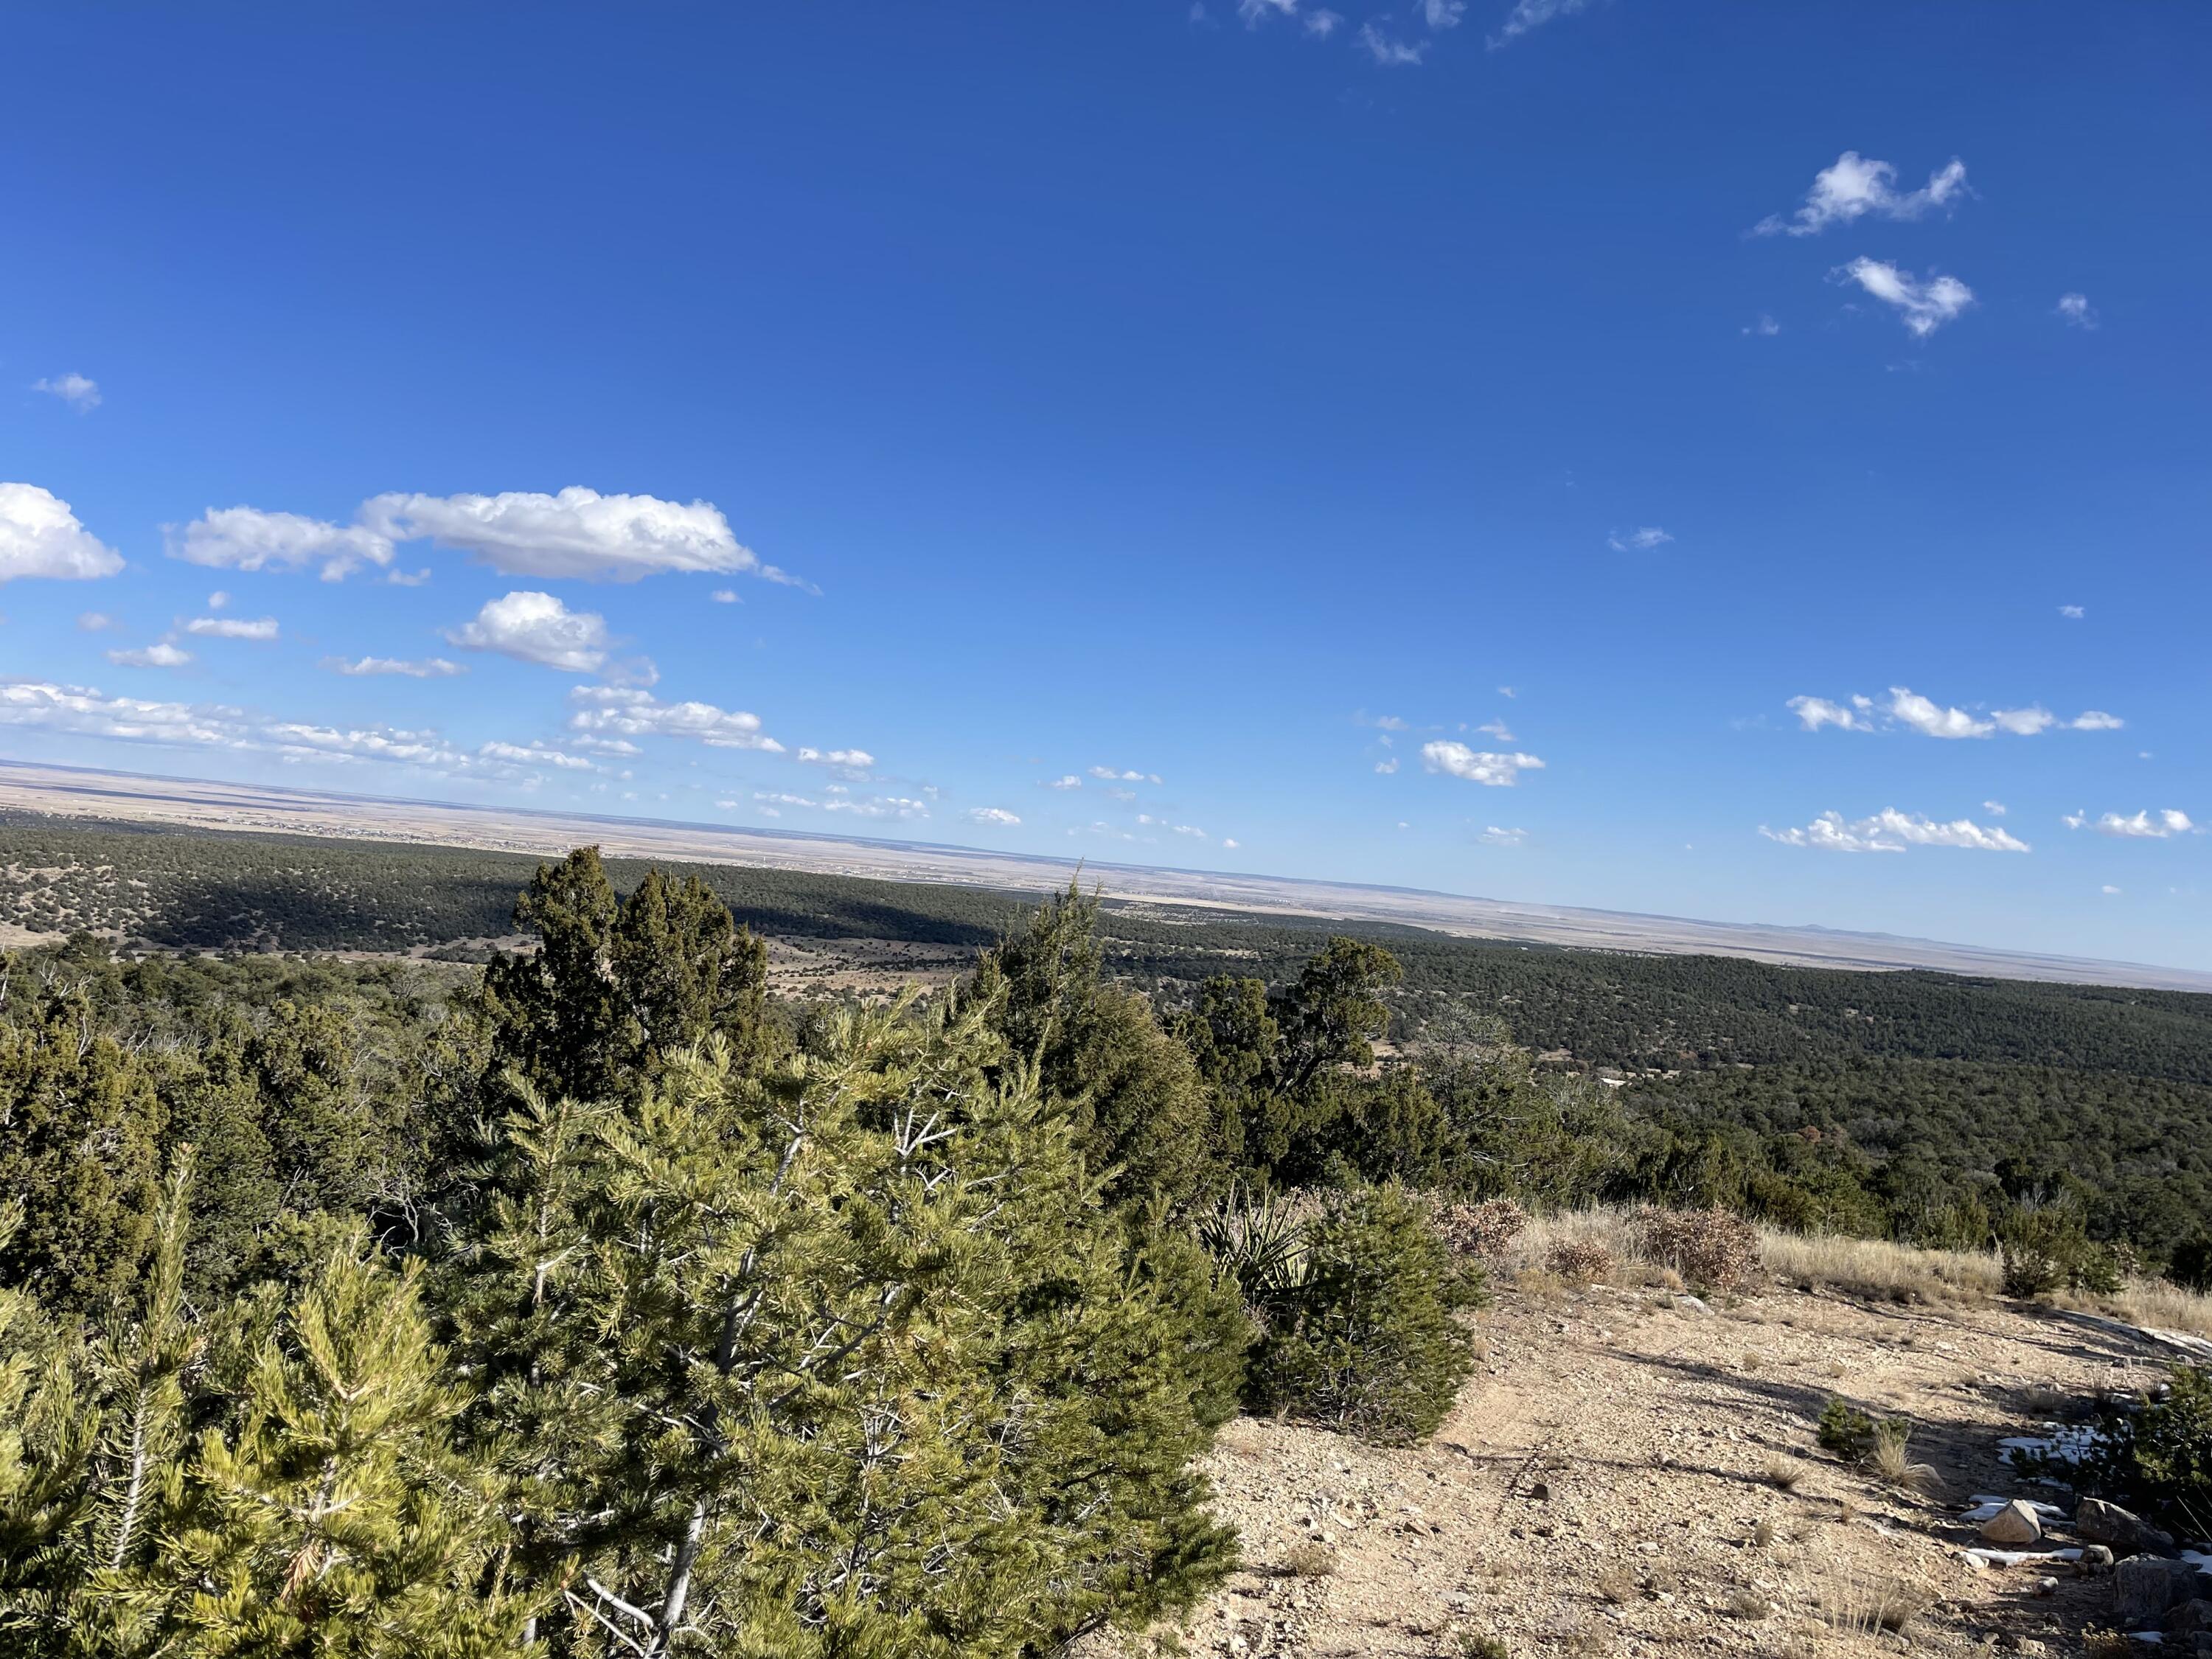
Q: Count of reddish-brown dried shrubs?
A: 3